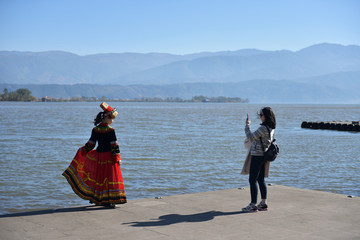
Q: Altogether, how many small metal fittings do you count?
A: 4